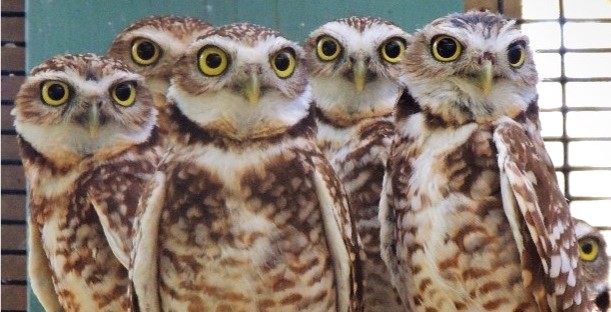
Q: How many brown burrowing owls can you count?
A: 6